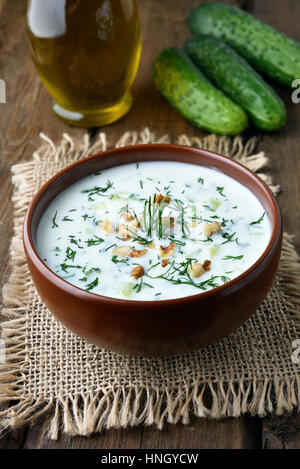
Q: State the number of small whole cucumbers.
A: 3